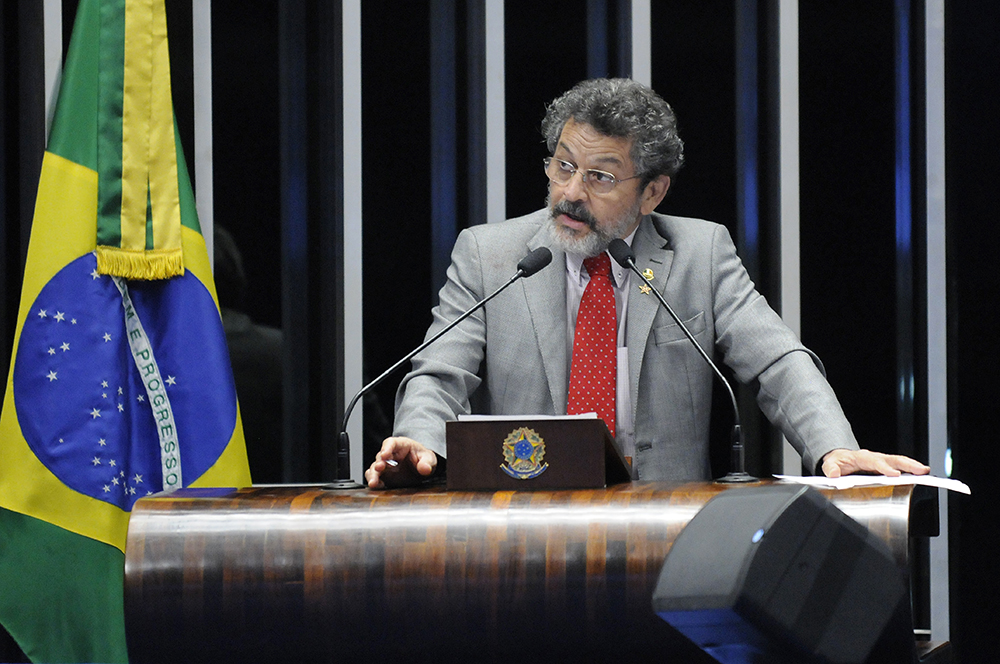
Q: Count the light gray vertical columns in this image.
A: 7